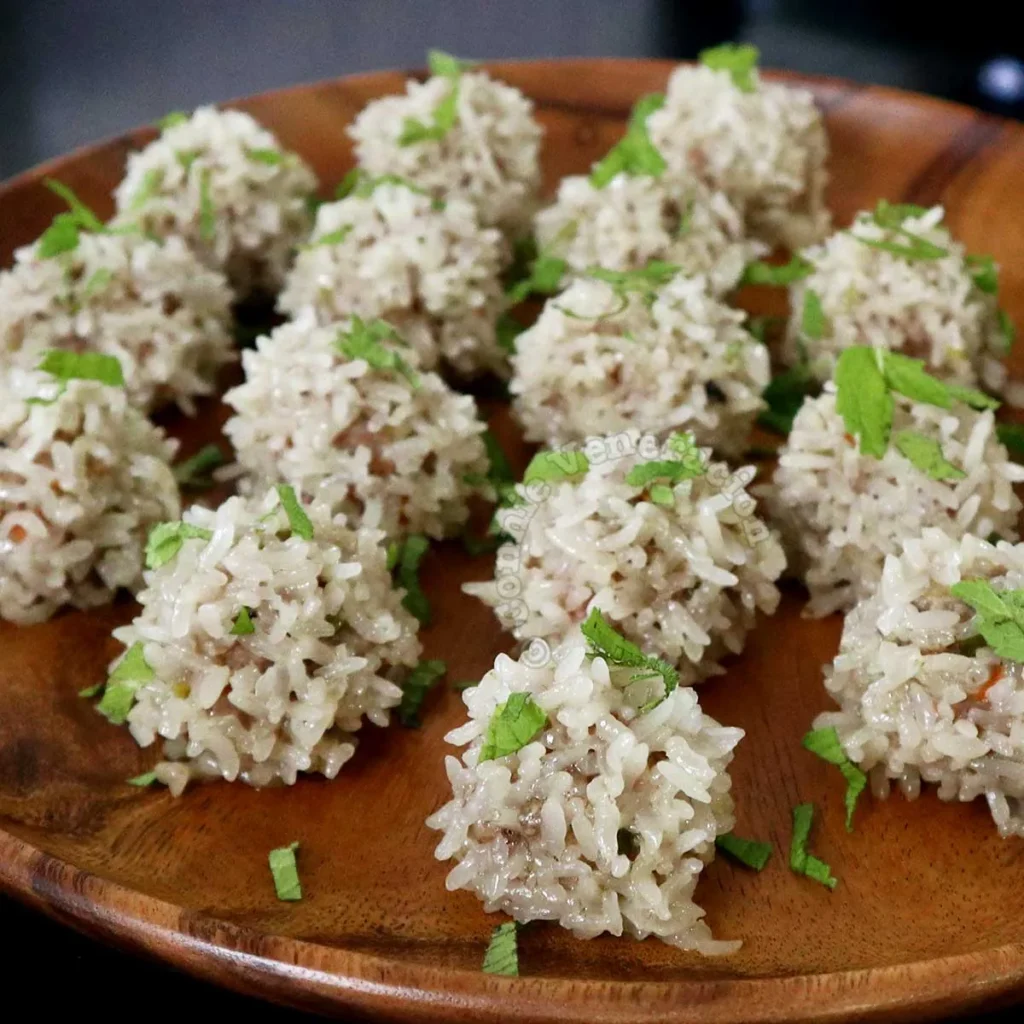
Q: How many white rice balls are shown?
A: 15